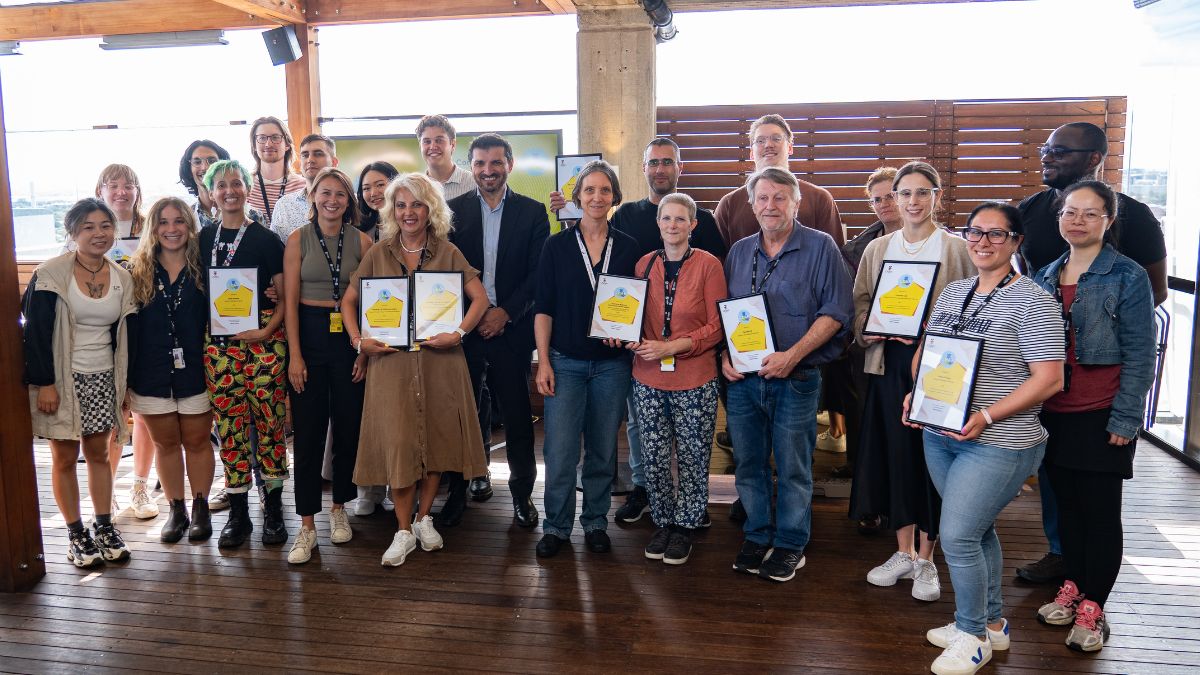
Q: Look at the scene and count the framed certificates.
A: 9